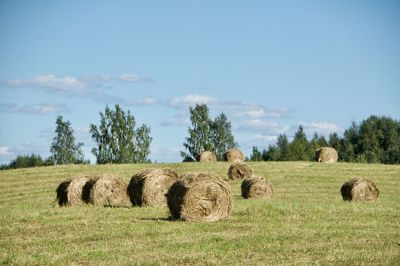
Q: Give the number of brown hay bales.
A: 10